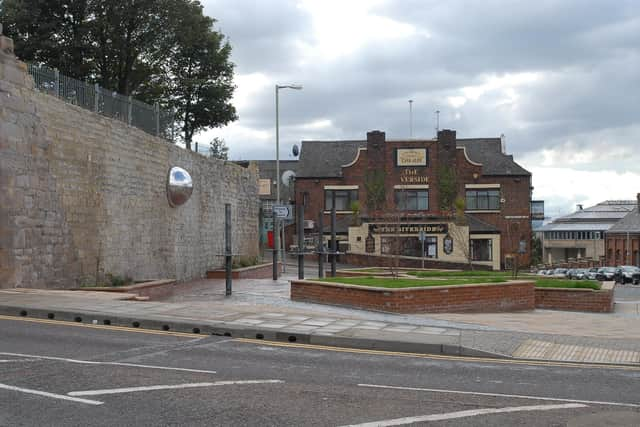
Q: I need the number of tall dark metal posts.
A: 5